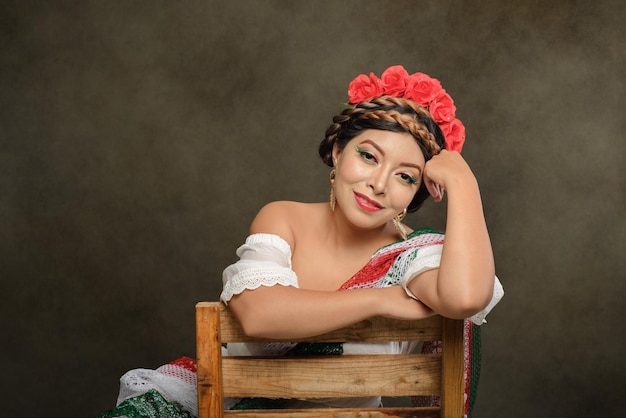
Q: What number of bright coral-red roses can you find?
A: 5